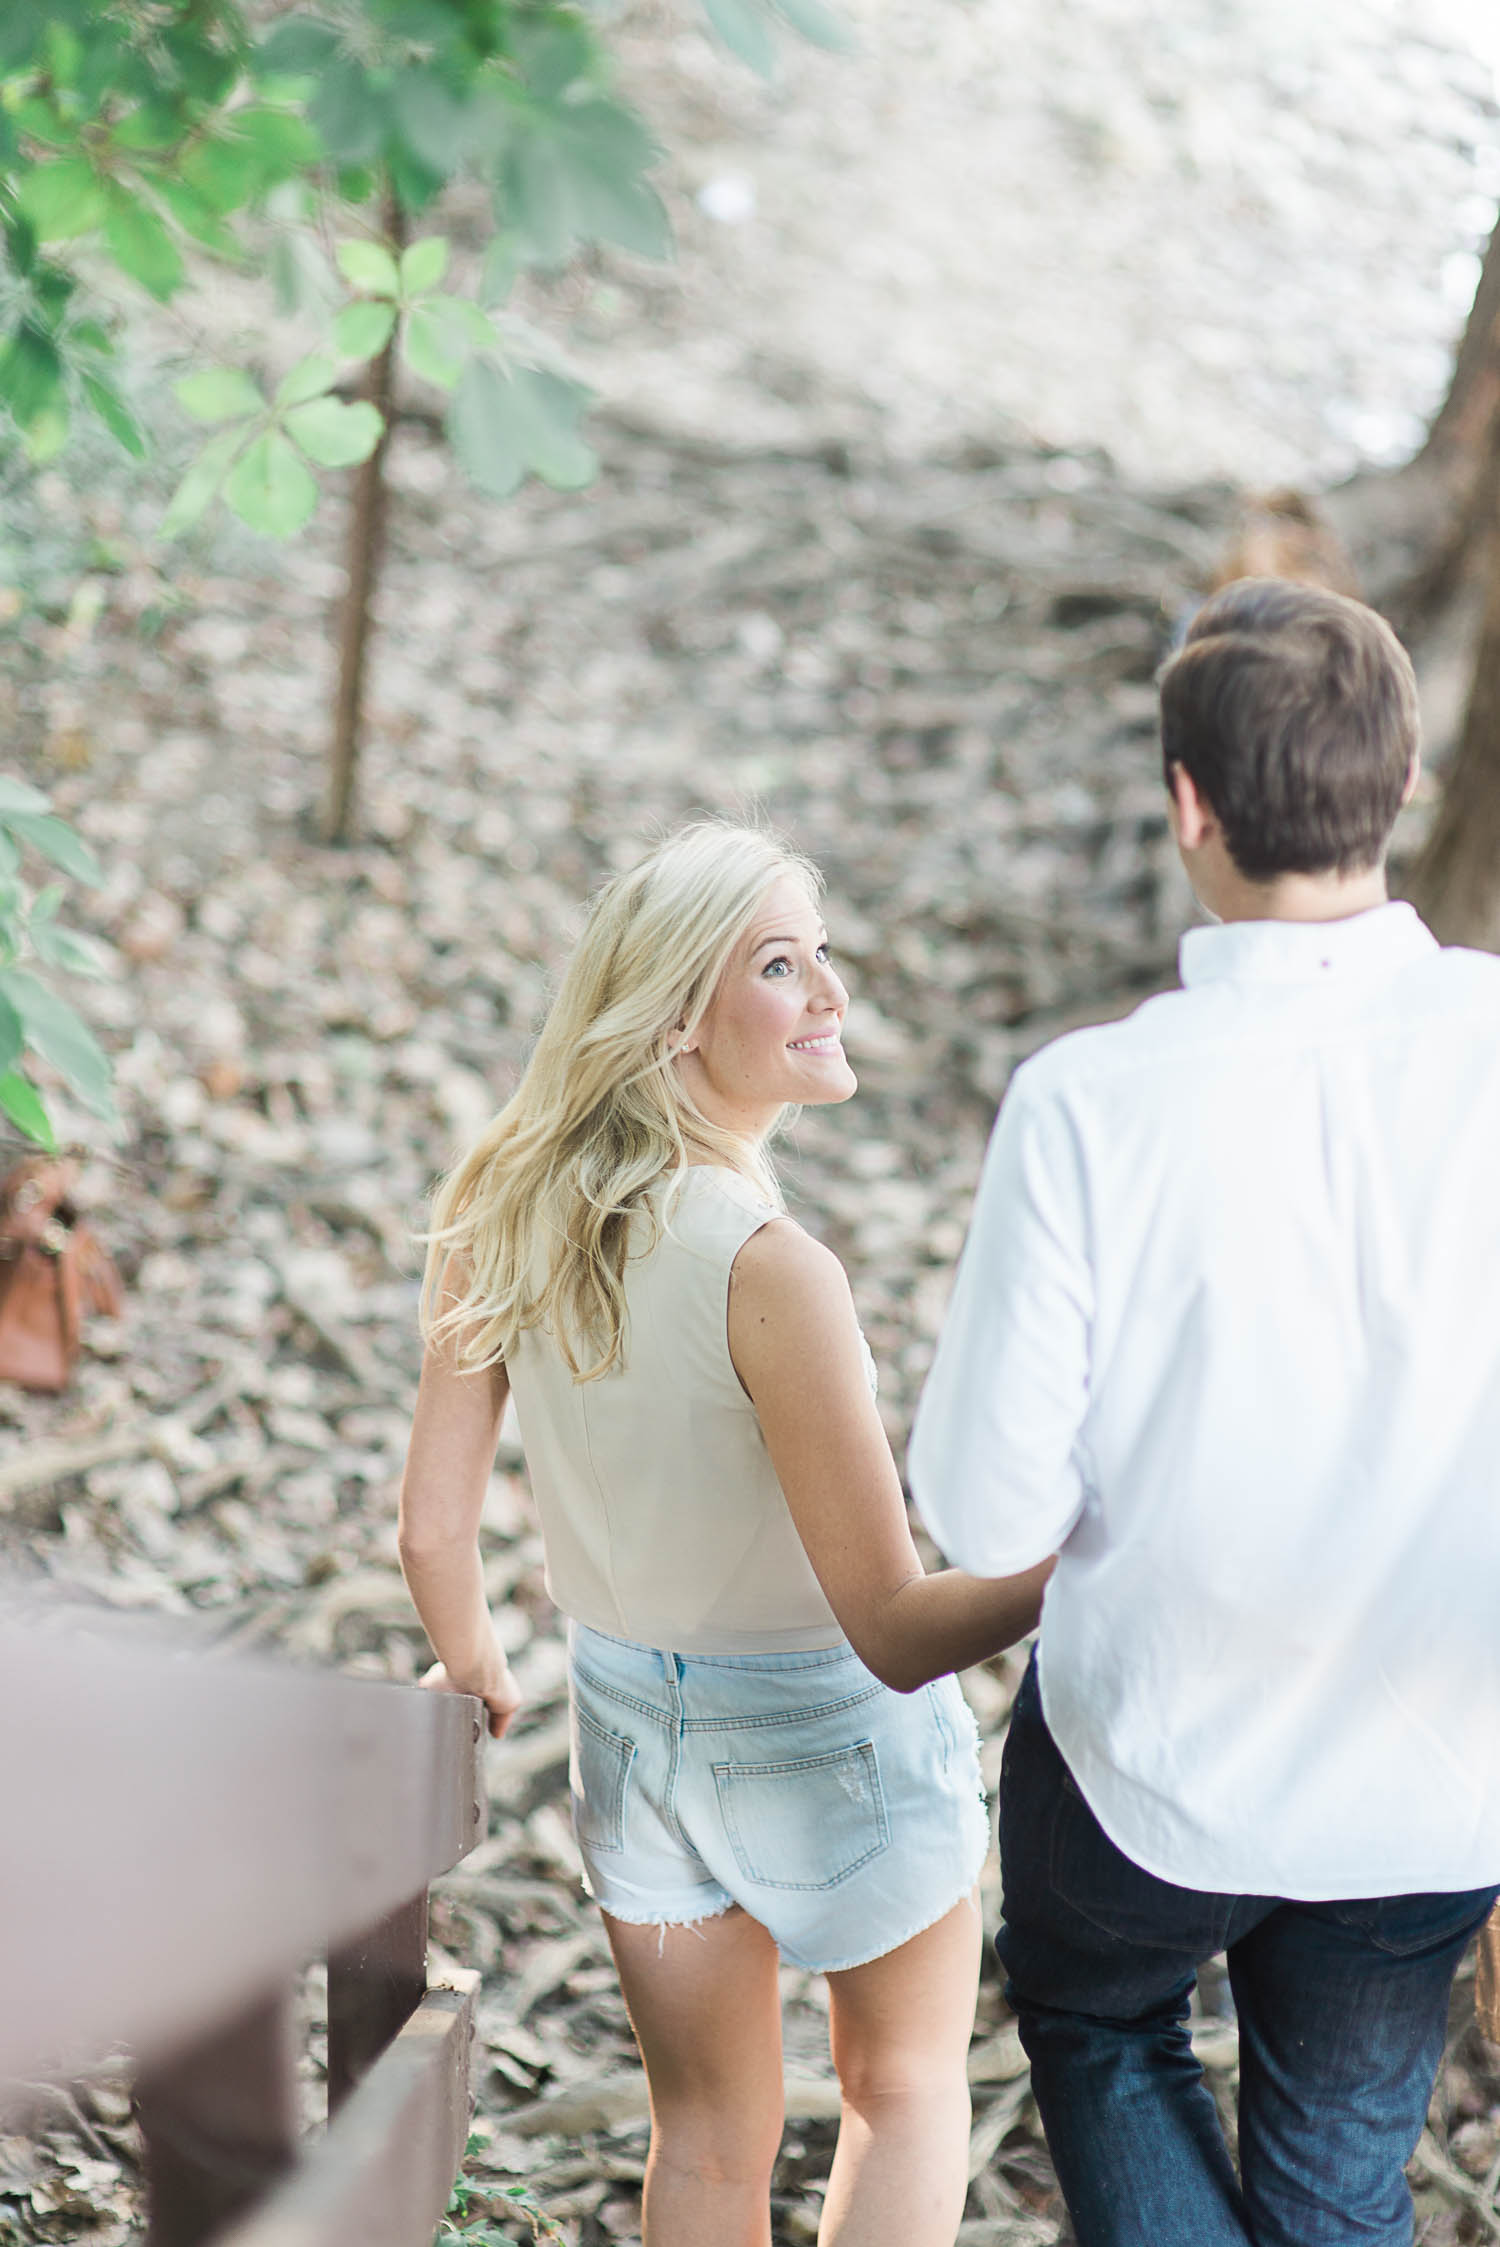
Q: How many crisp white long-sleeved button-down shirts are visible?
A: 1